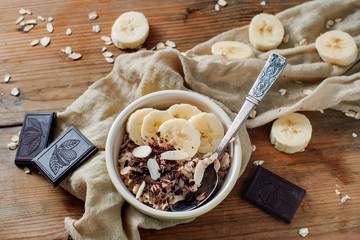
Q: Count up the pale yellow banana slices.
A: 10